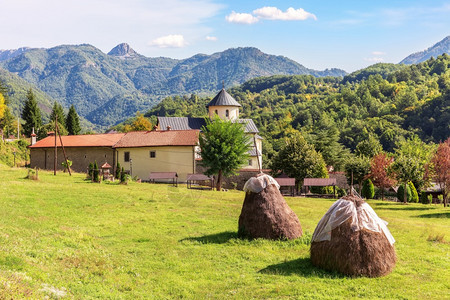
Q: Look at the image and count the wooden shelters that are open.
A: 4